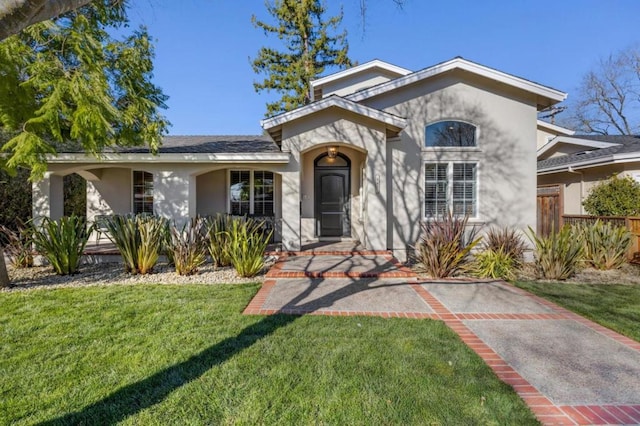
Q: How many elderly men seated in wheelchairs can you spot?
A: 0